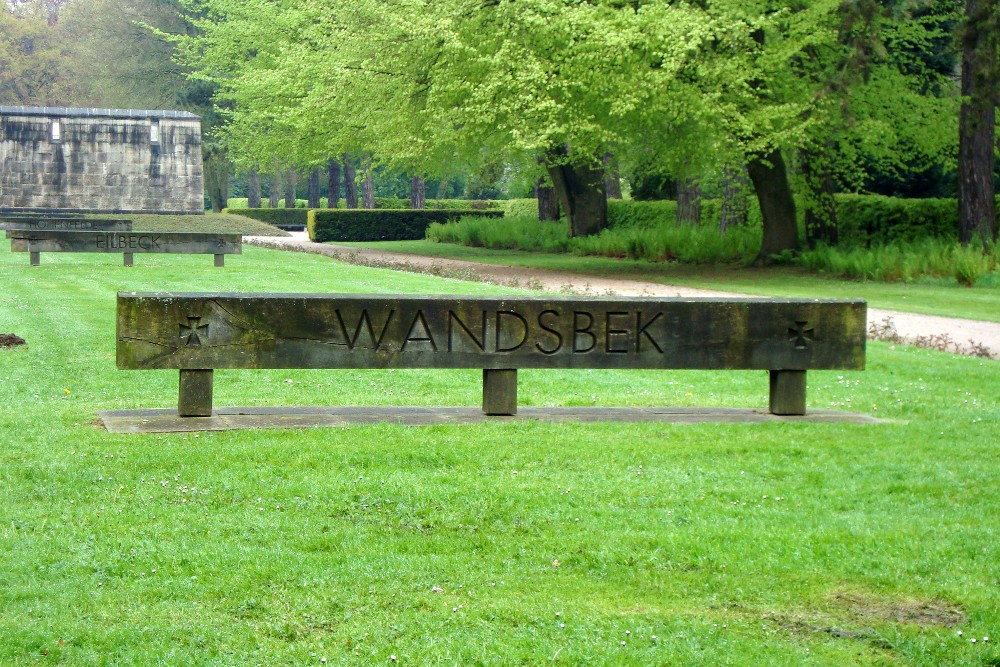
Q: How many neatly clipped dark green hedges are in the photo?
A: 2